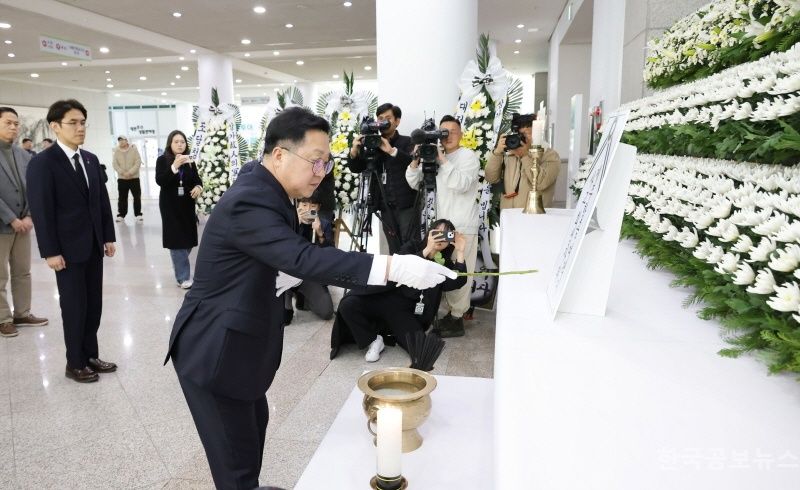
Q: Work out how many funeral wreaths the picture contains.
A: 4